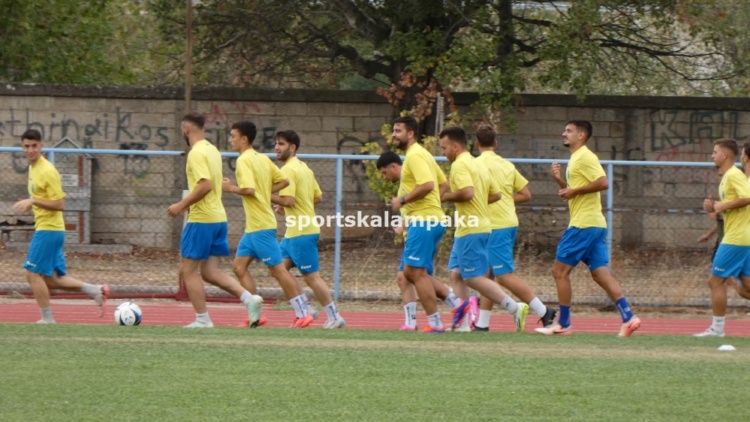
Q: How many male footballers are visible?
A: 11